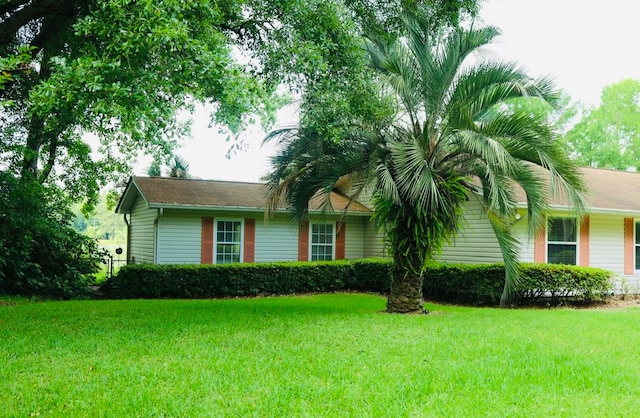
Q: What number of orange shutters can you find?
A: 7